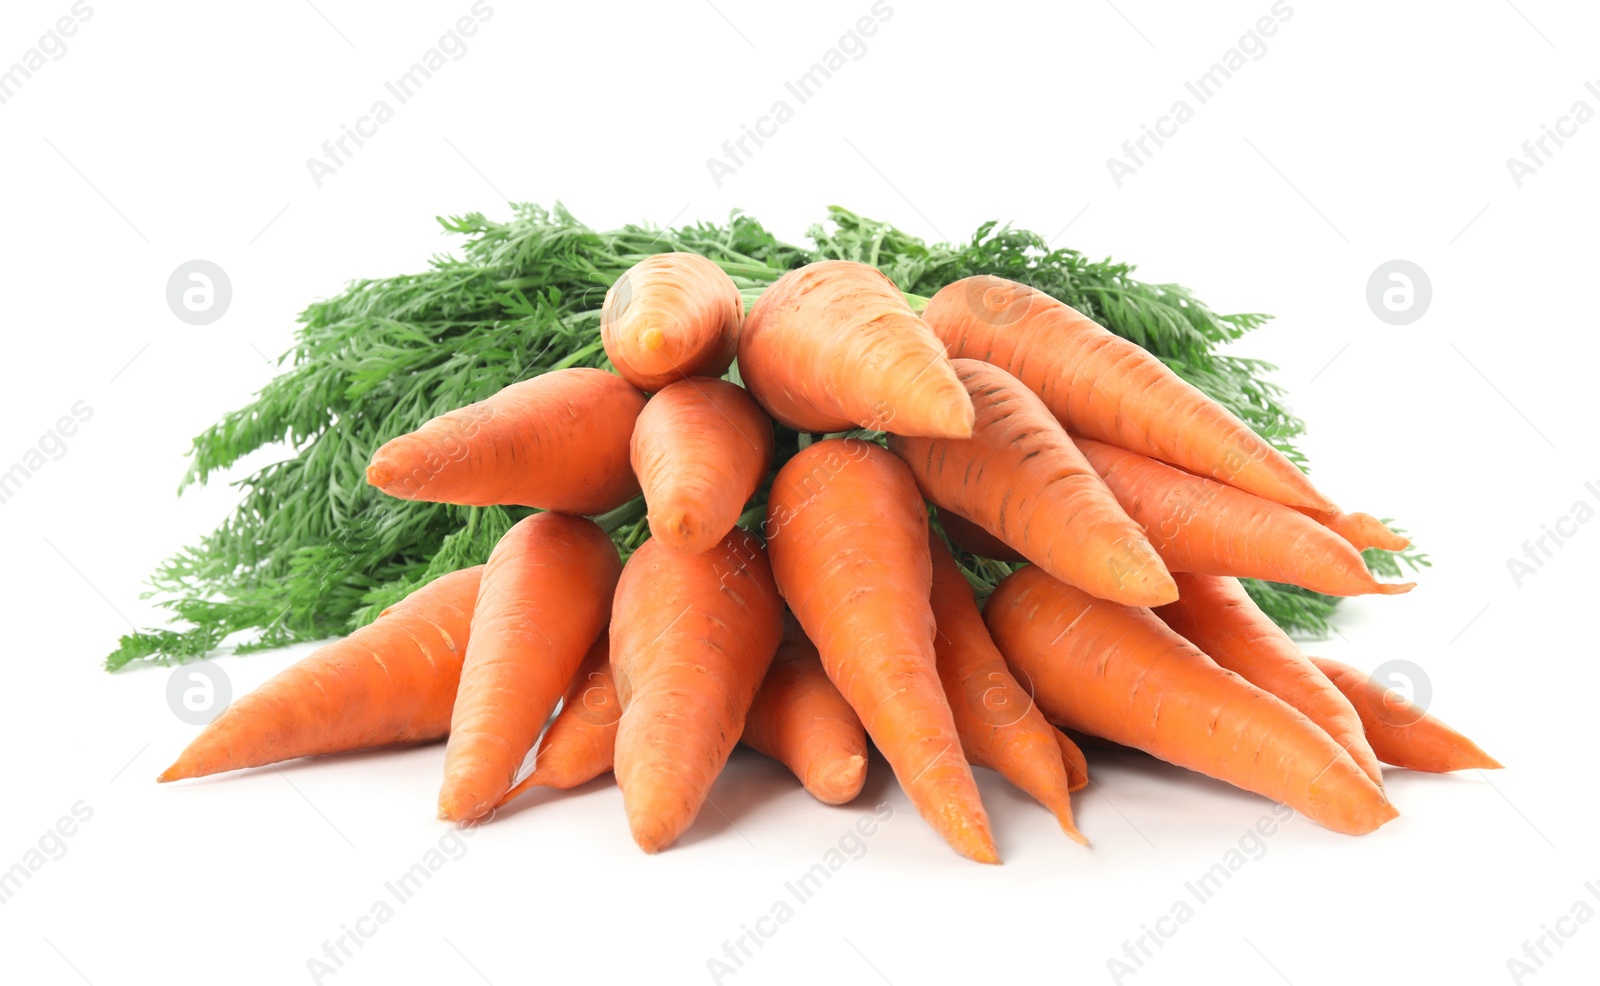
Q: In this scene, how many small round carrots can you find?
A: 0